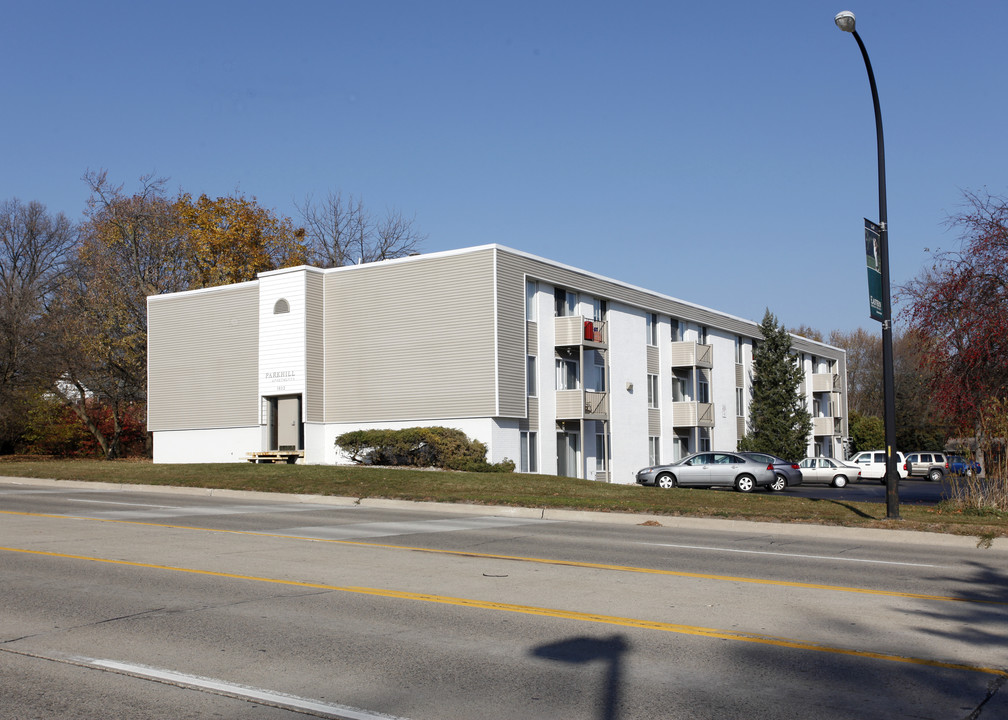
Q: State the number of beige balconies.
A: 6